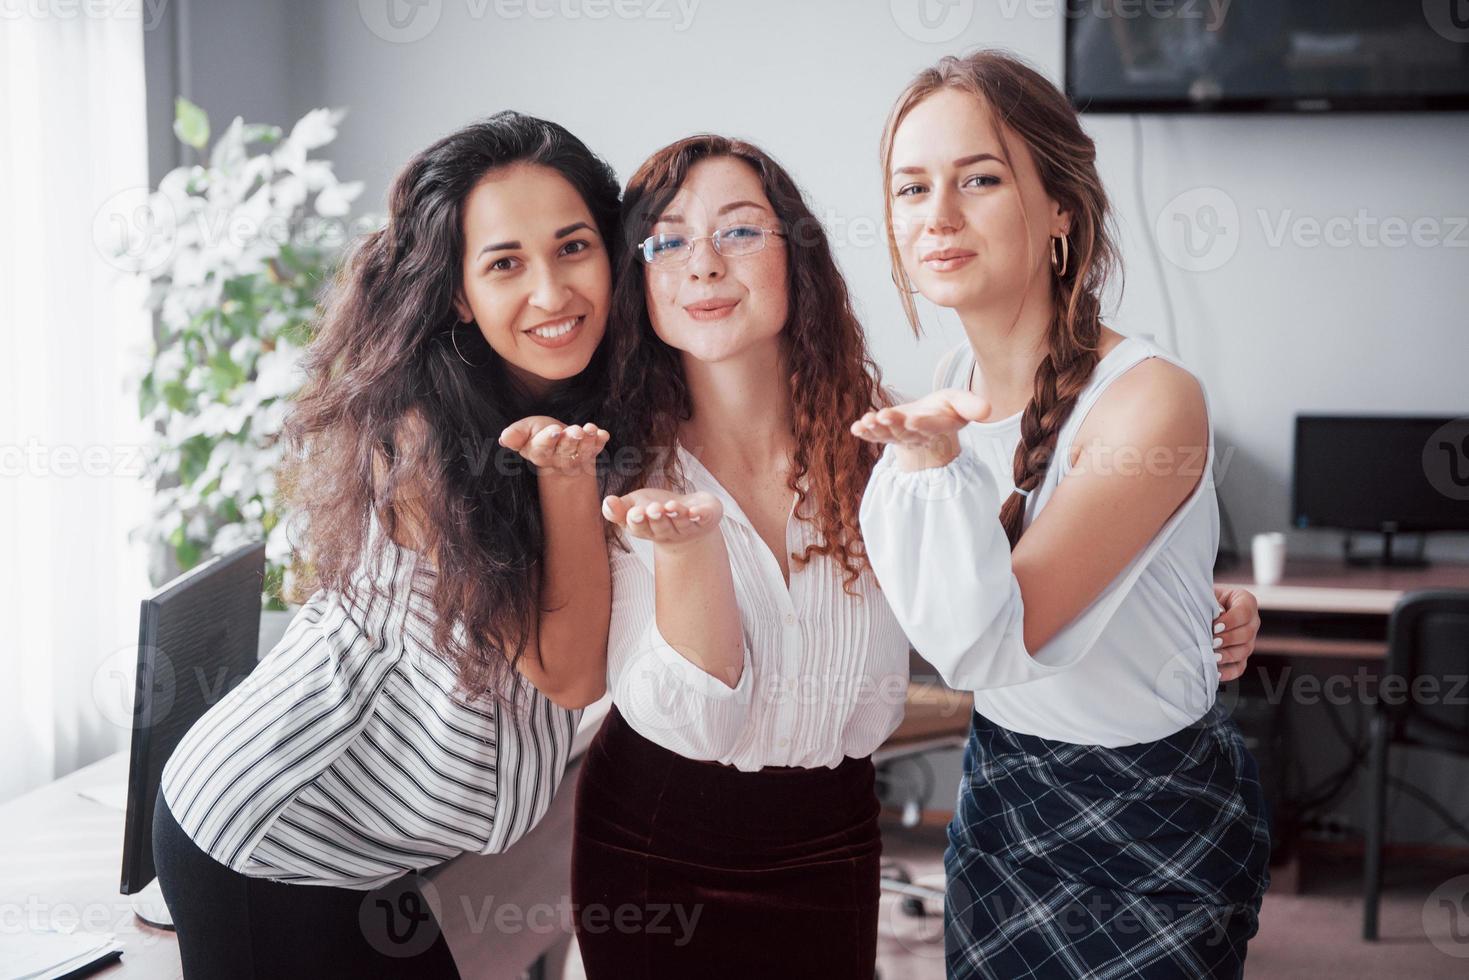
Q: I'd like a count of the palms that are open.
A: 3